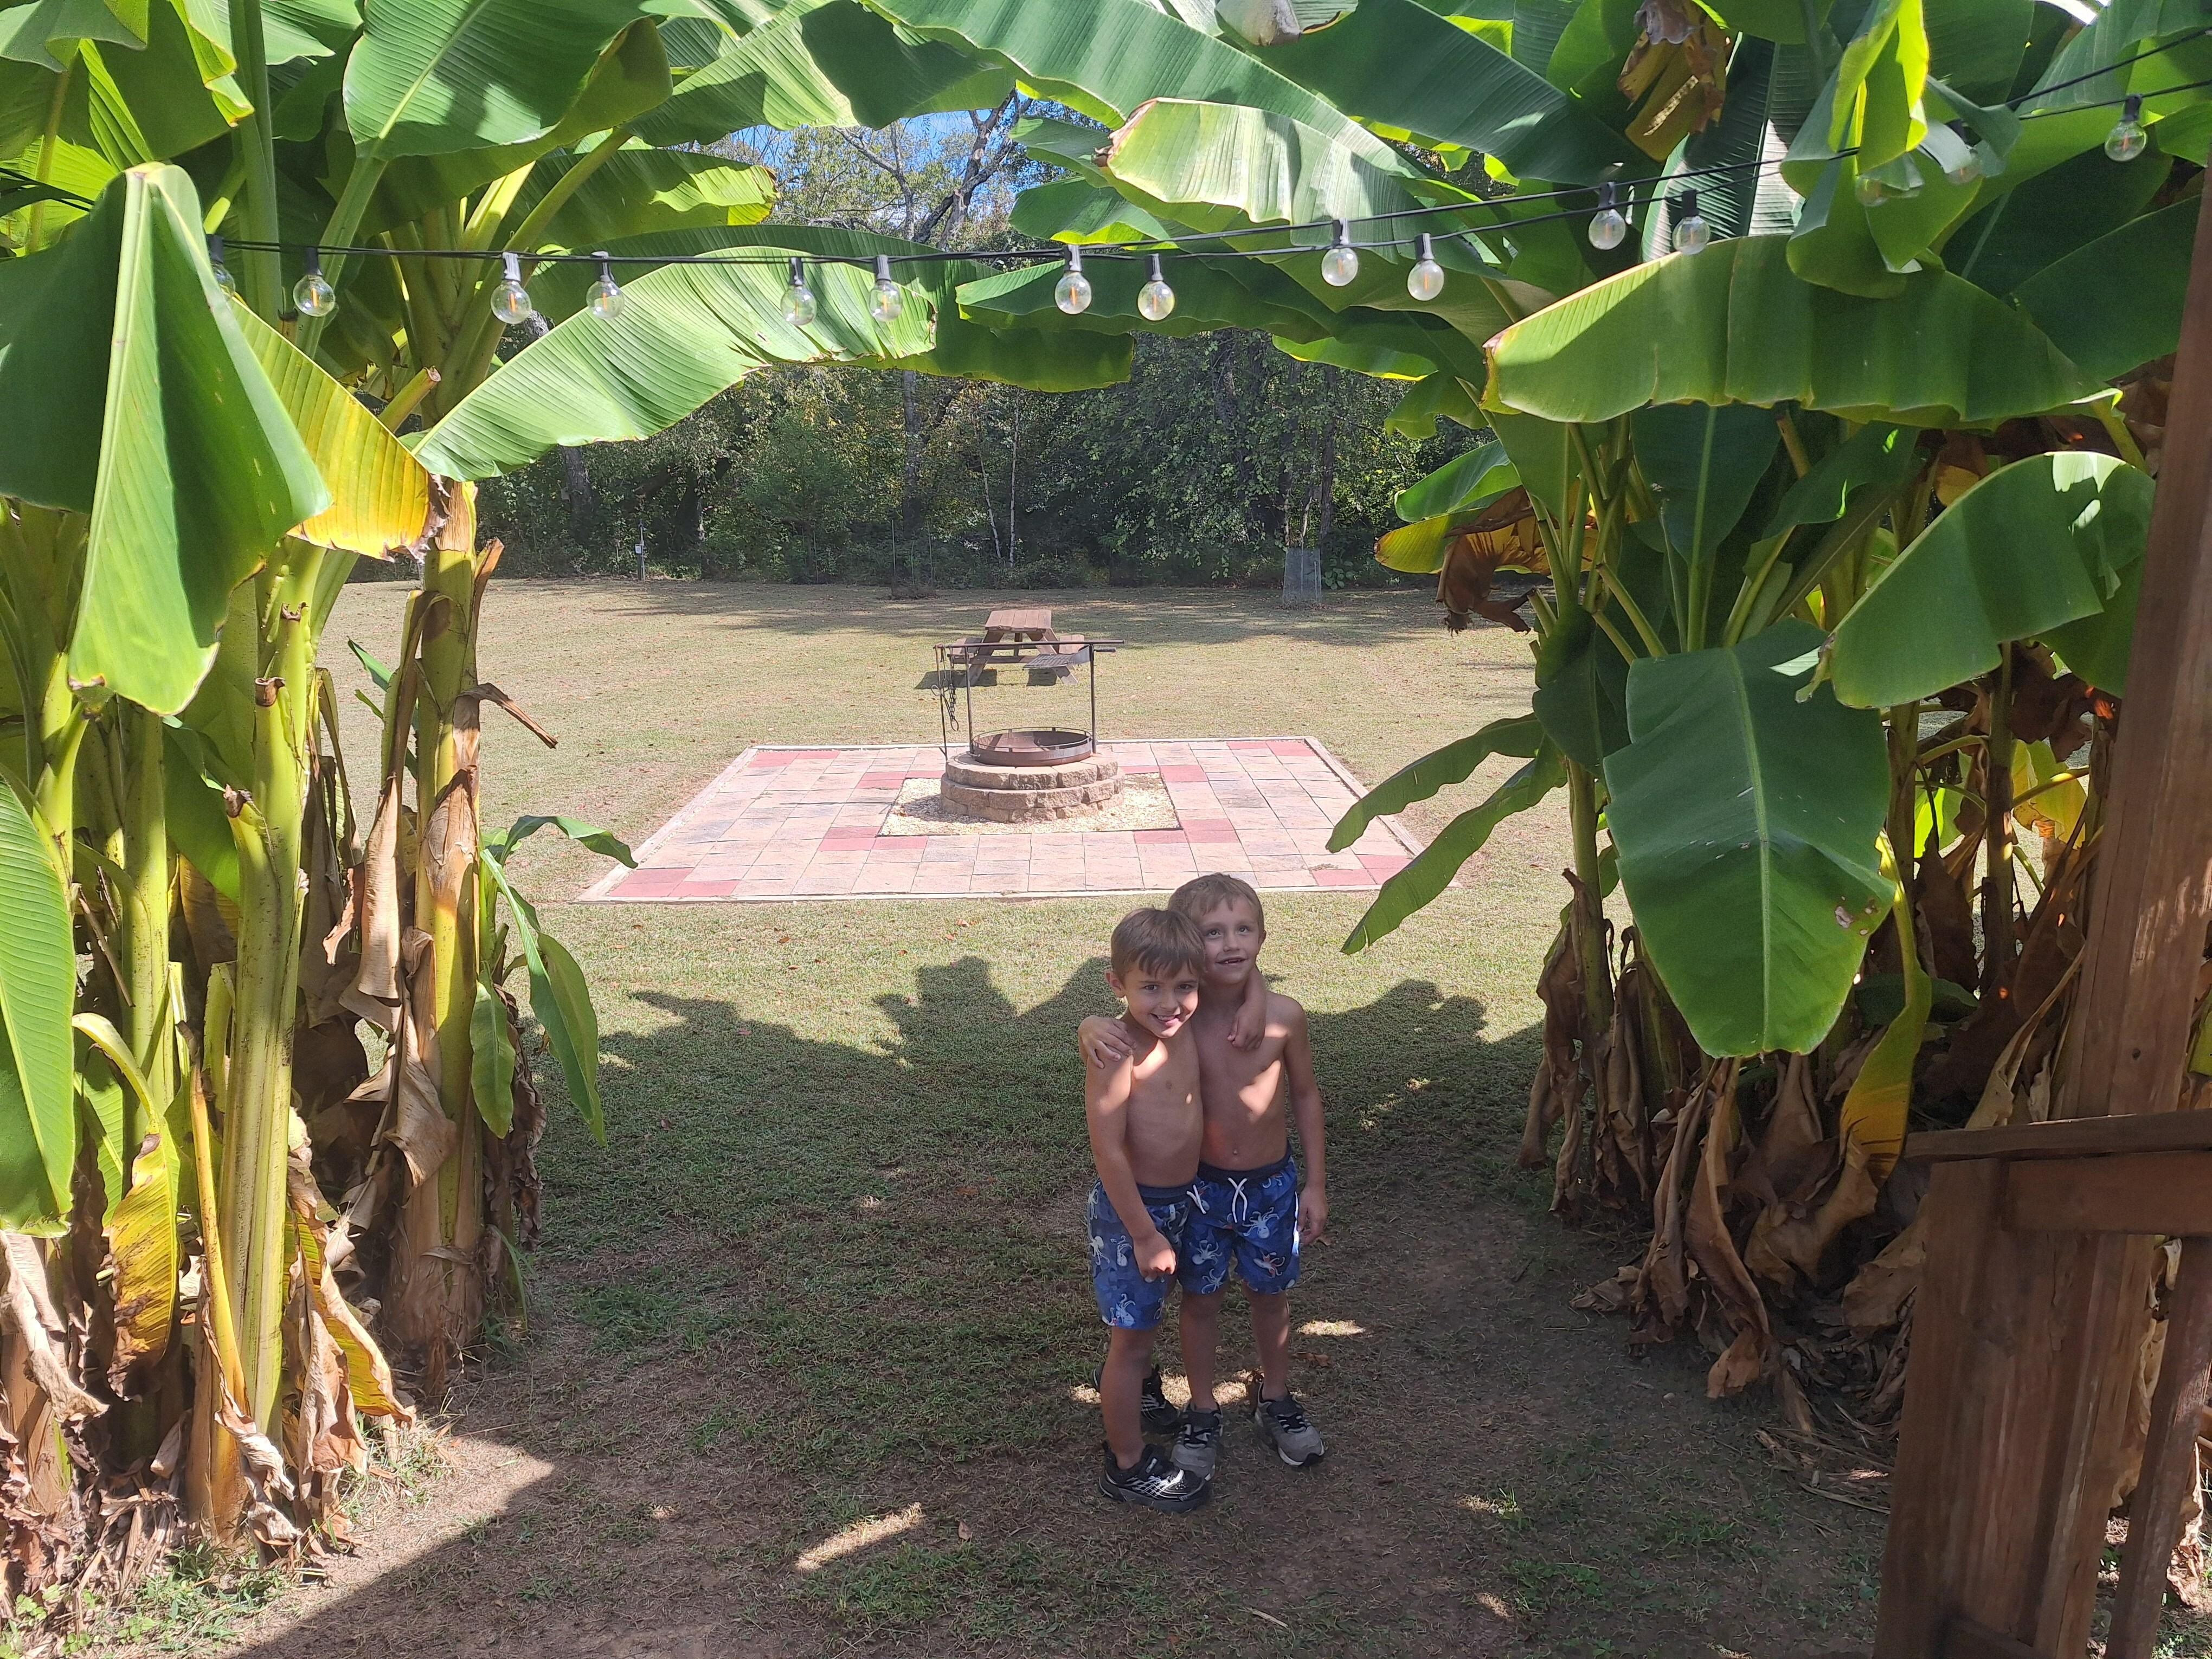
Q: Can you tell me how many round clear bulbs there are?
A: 15